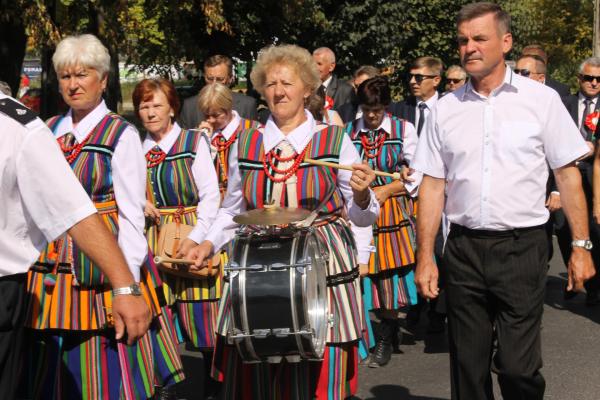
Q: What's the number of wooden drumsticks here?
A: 2